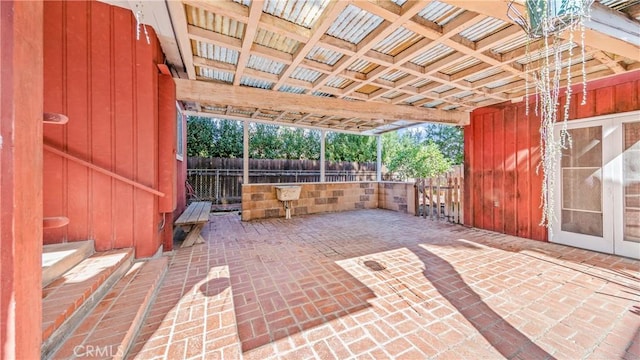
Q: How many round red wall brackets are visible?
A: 2